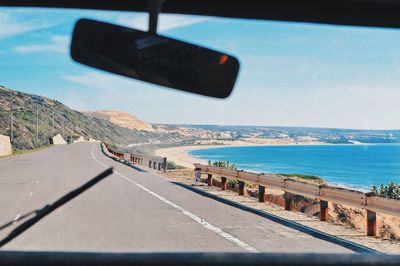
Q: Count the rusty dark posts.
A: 7